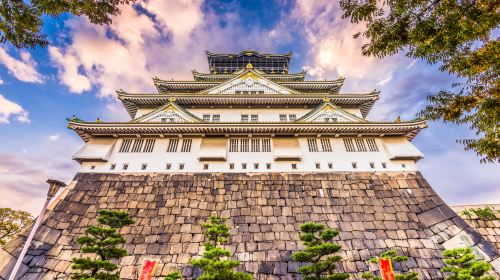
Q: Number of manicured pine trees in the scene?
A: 5